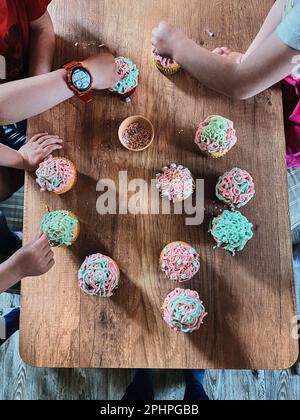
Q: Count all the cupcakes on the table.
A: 11